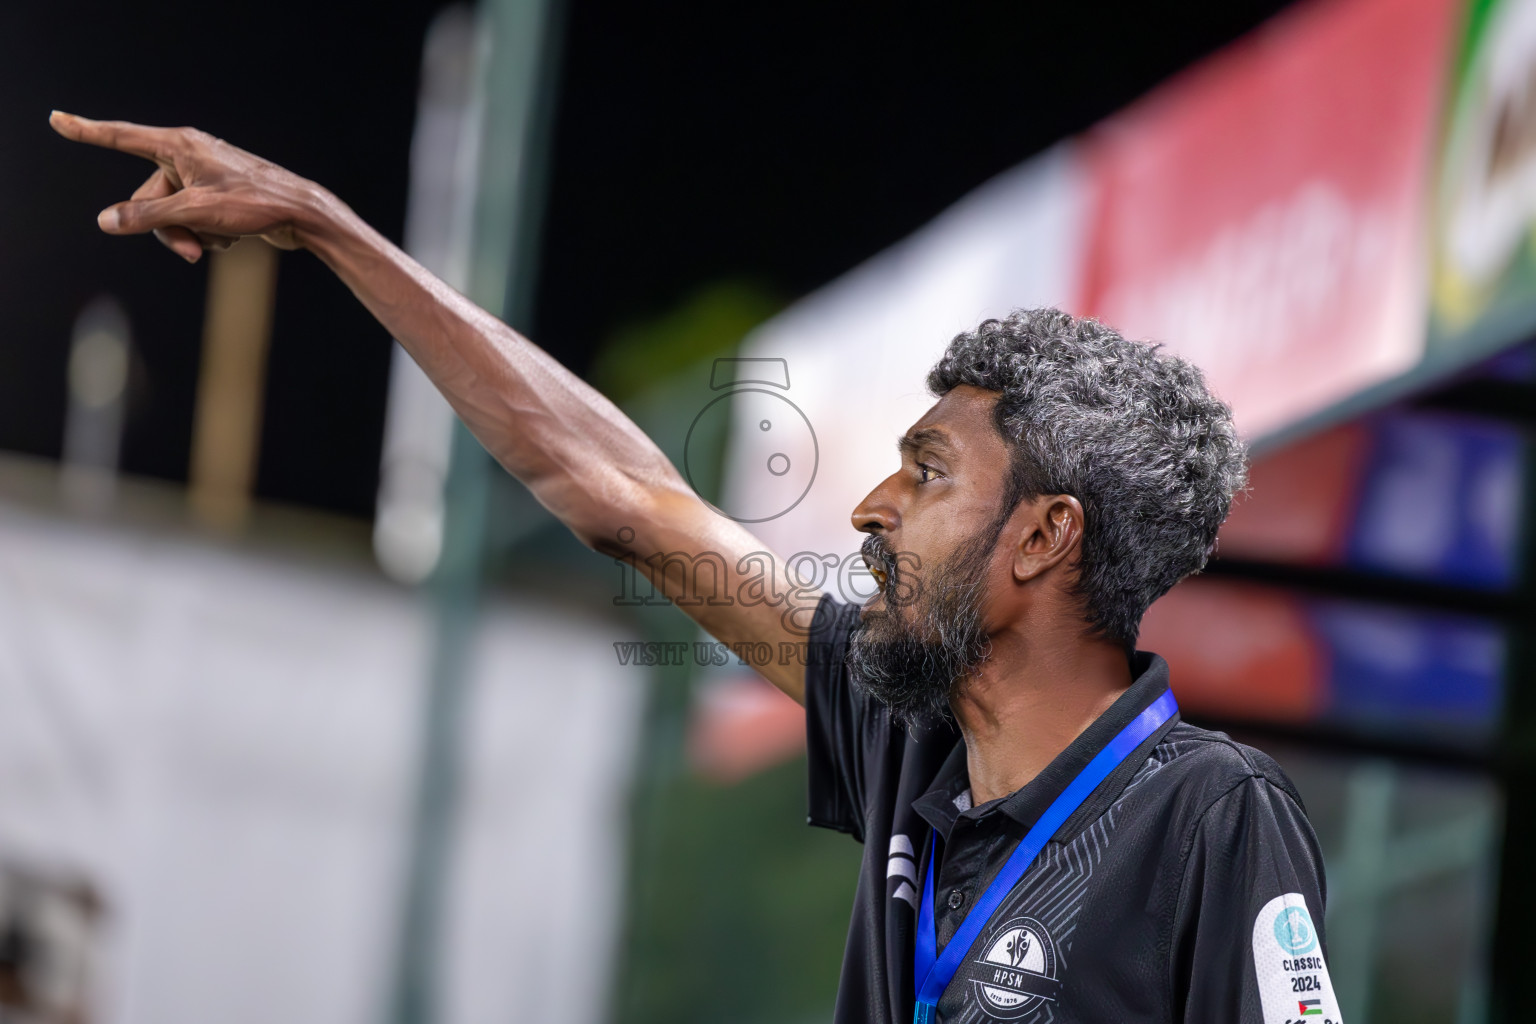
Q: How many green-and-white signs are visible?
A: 1